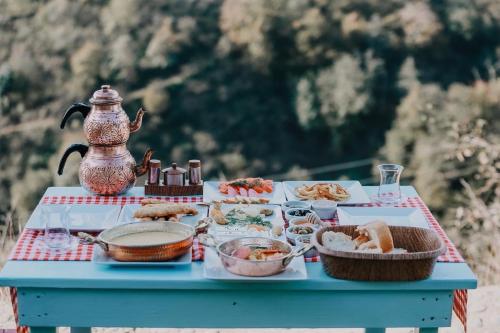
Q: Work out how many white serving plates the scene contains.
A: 8